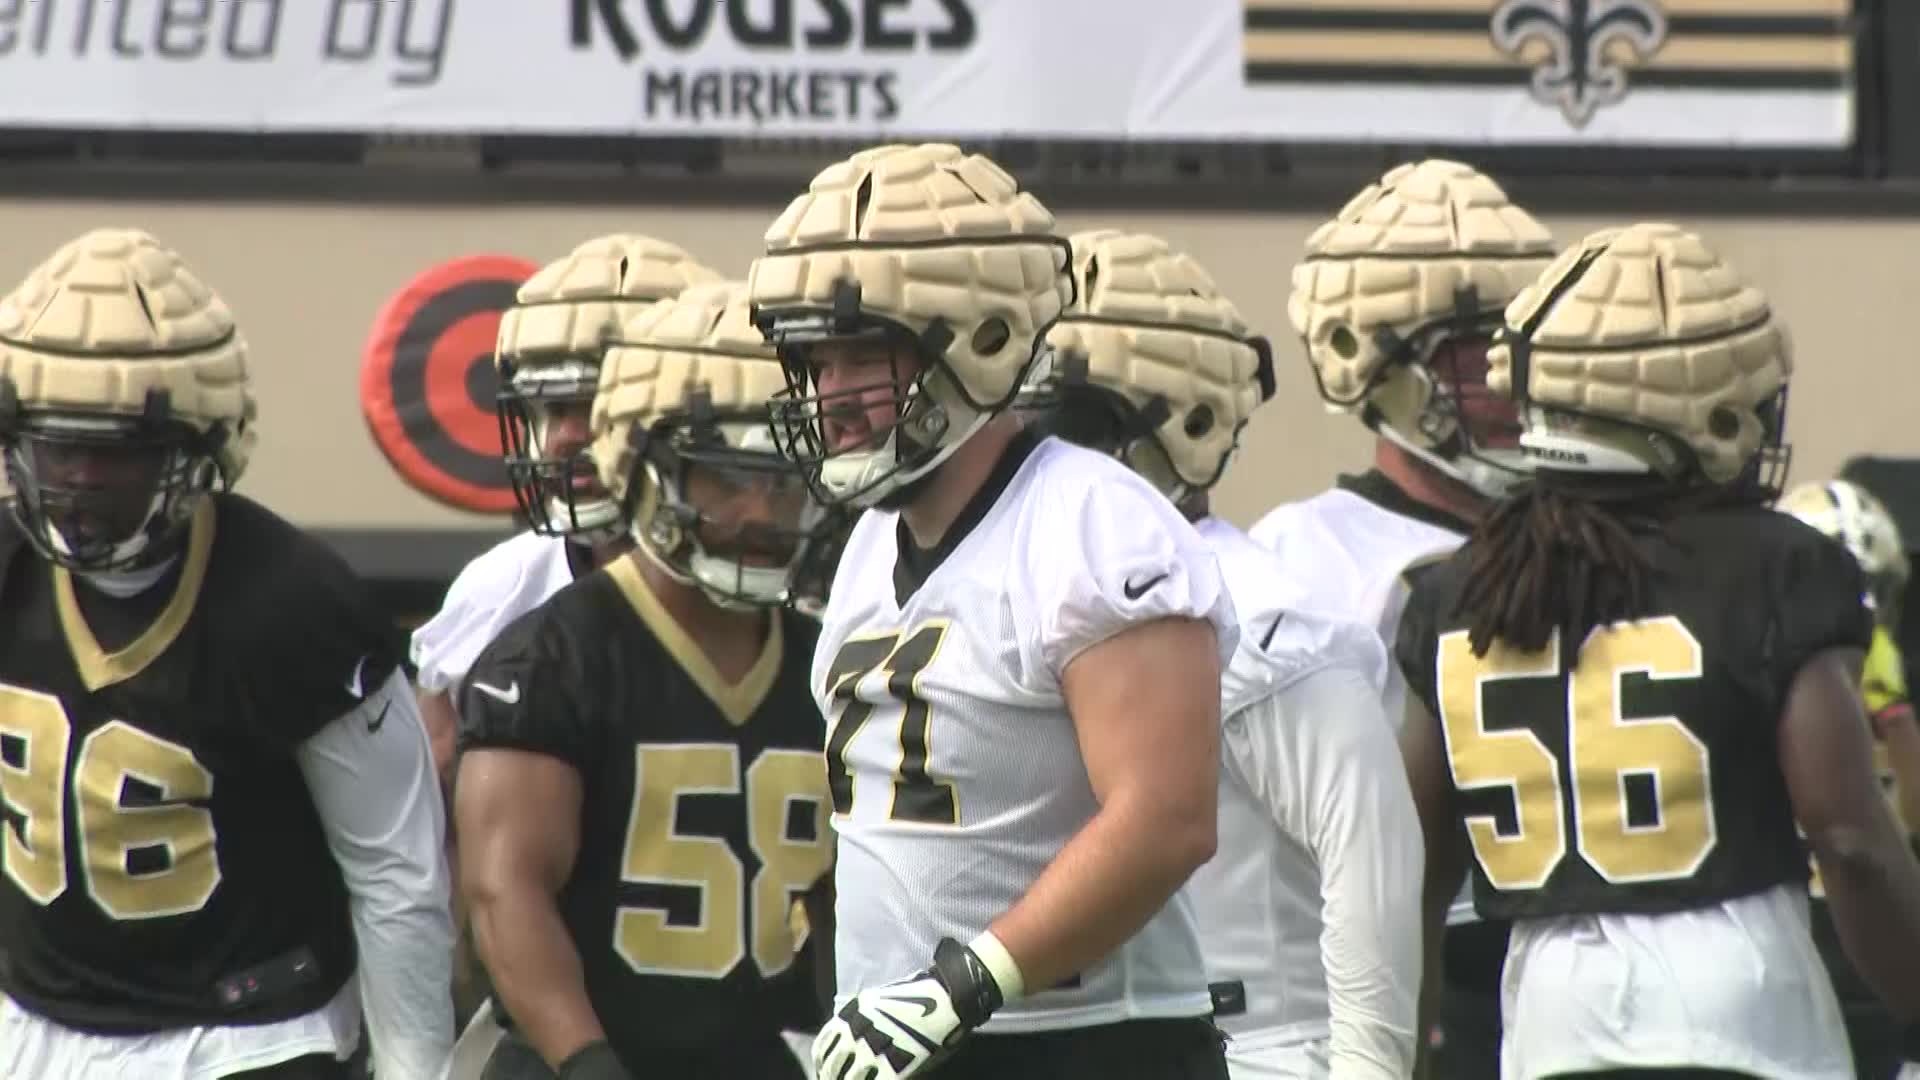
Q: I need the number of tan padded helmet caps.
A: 7